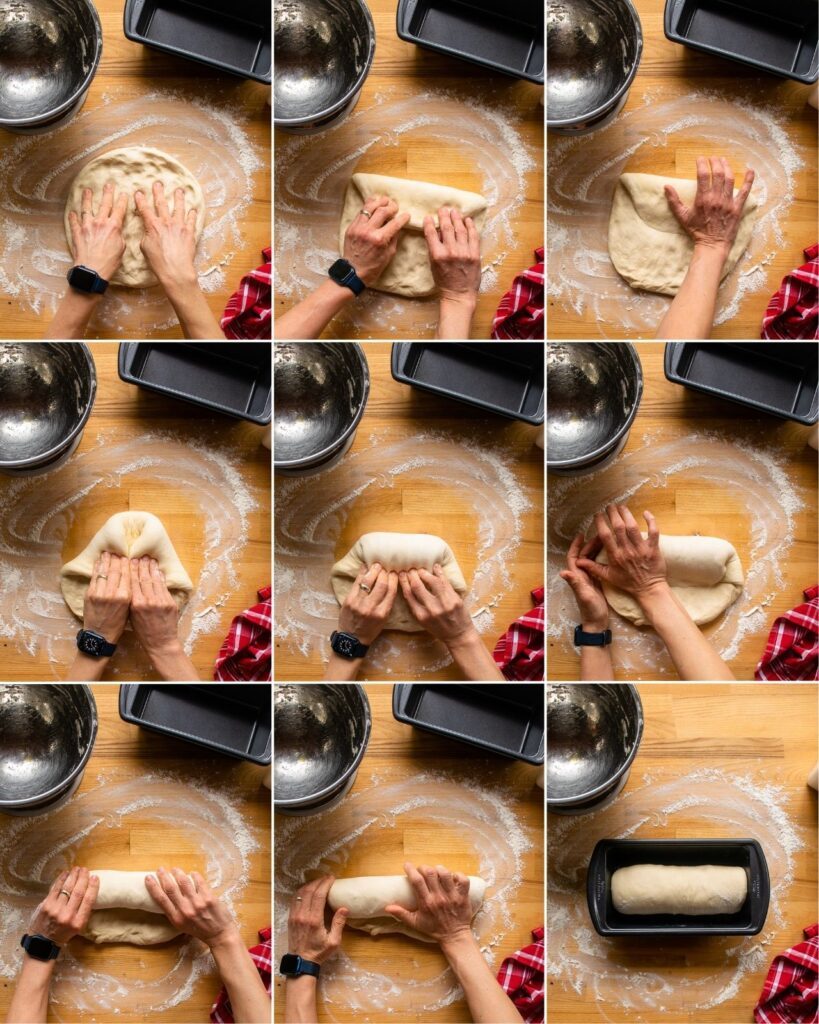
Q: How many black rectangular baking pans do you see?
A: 9